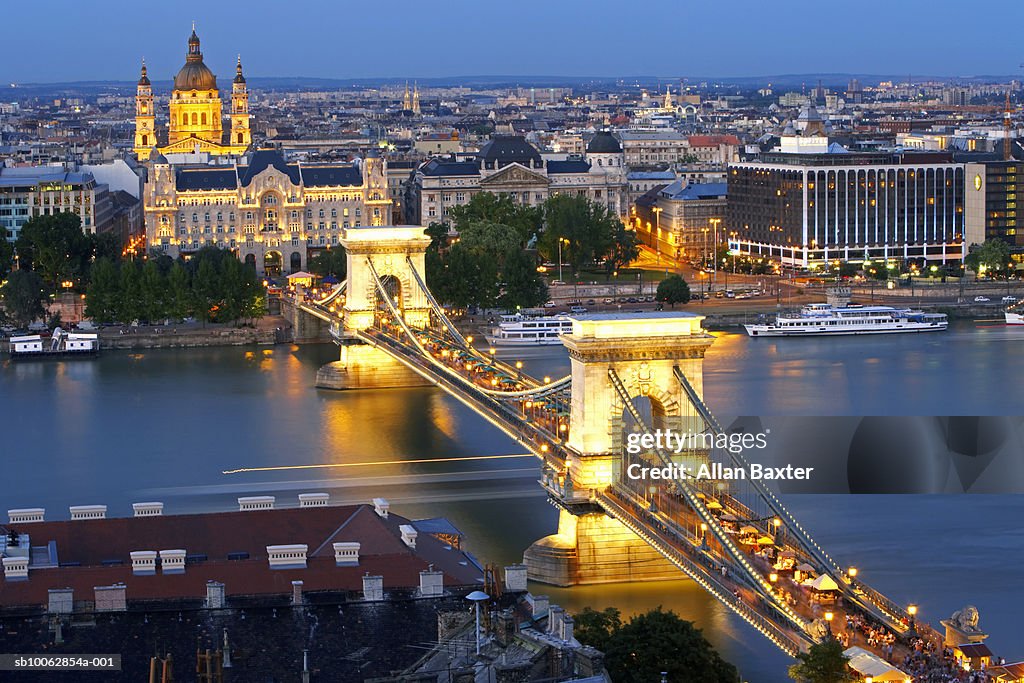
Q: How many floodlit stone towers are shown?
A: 2